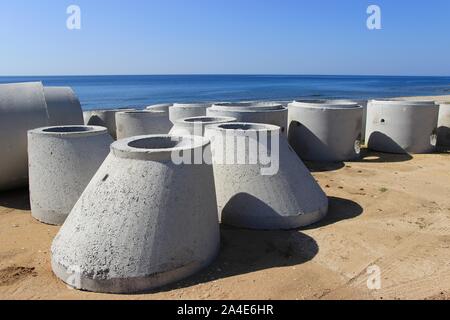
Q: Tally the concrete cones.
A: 4